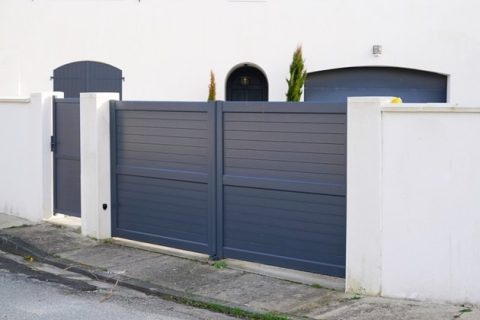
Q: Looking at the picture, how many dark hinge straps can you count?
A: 2